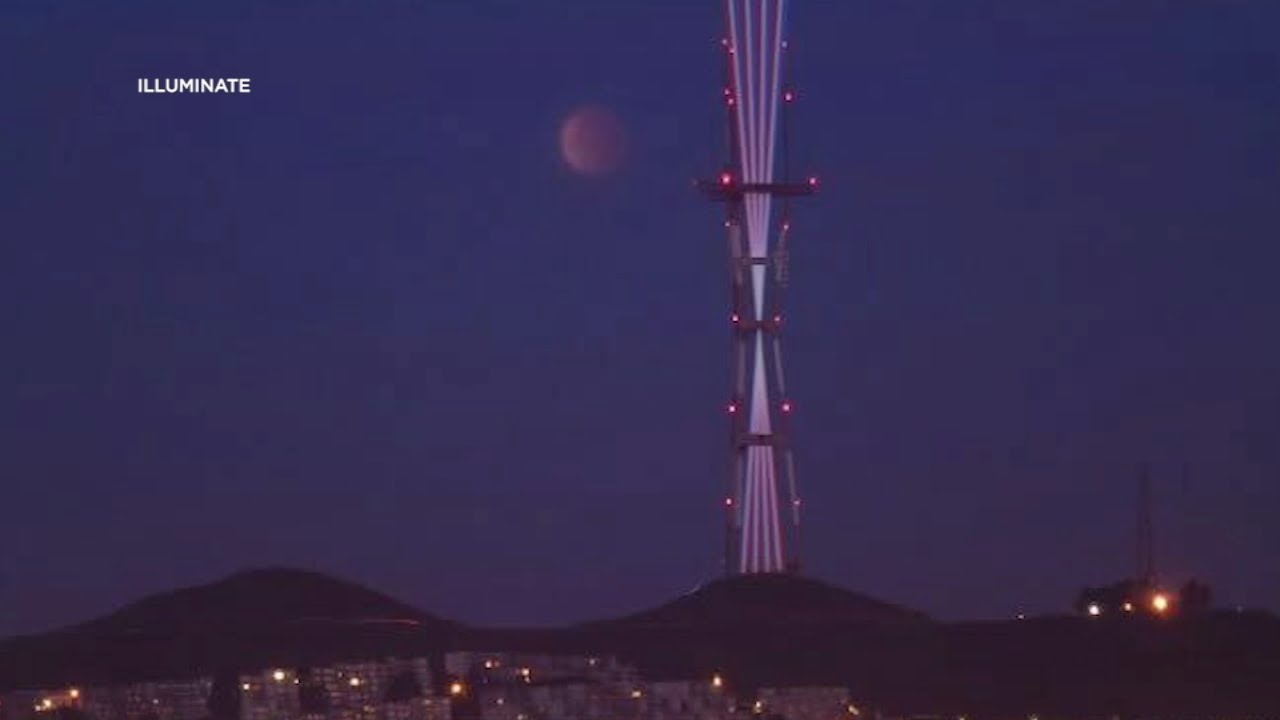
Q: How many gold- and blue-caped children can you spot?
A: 0